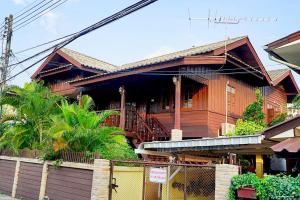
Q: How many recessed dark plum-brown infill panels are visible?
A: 3